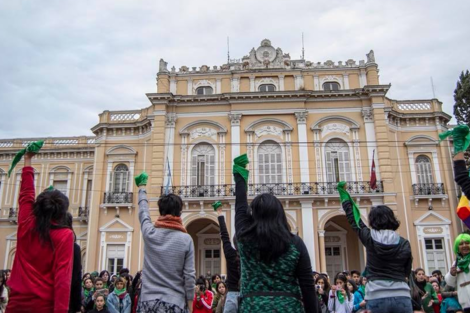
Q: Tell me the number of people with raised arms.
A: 6